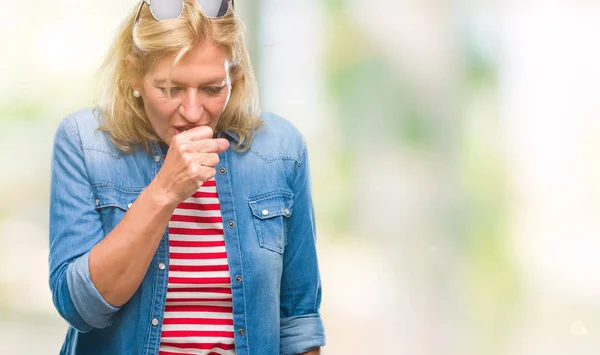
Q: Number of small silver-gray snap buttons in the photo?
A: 11